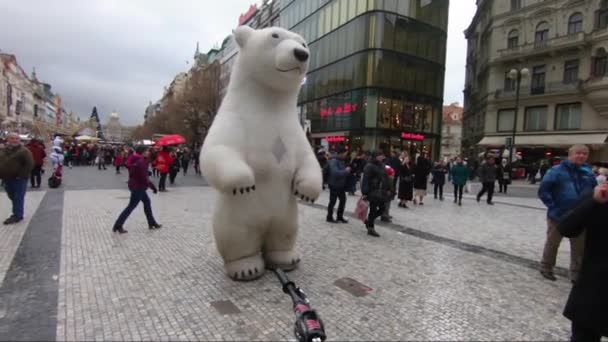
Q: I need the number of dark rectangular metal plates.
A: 2